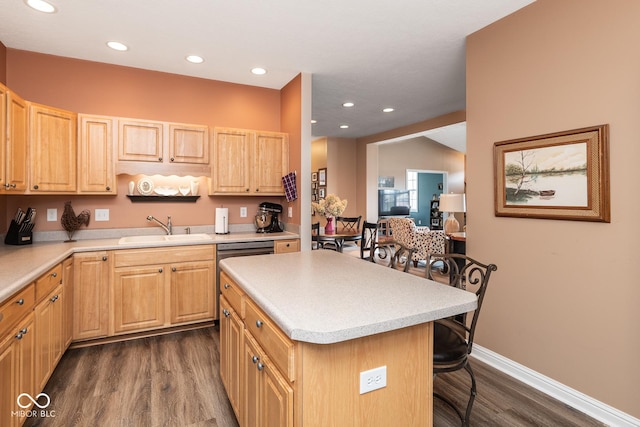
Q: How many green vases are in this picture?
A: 0